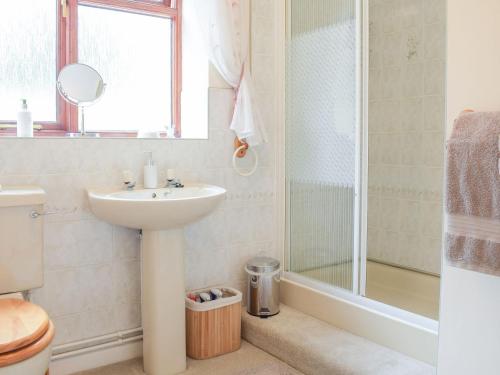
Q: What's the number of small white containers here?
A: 2